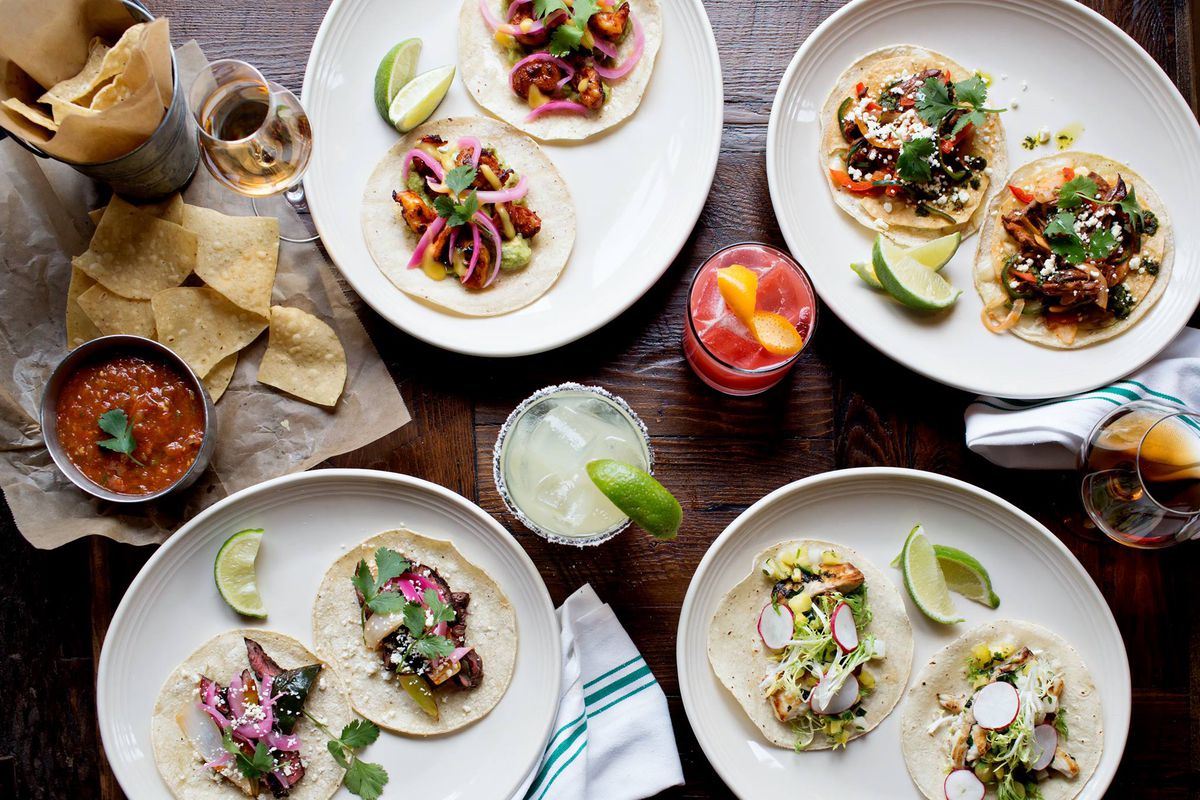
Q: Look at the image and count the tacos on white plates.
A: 8